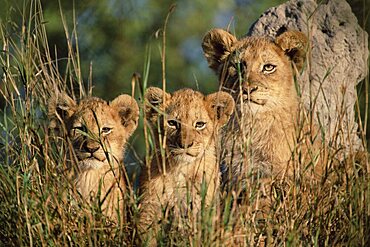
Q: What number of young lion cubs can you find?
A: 3